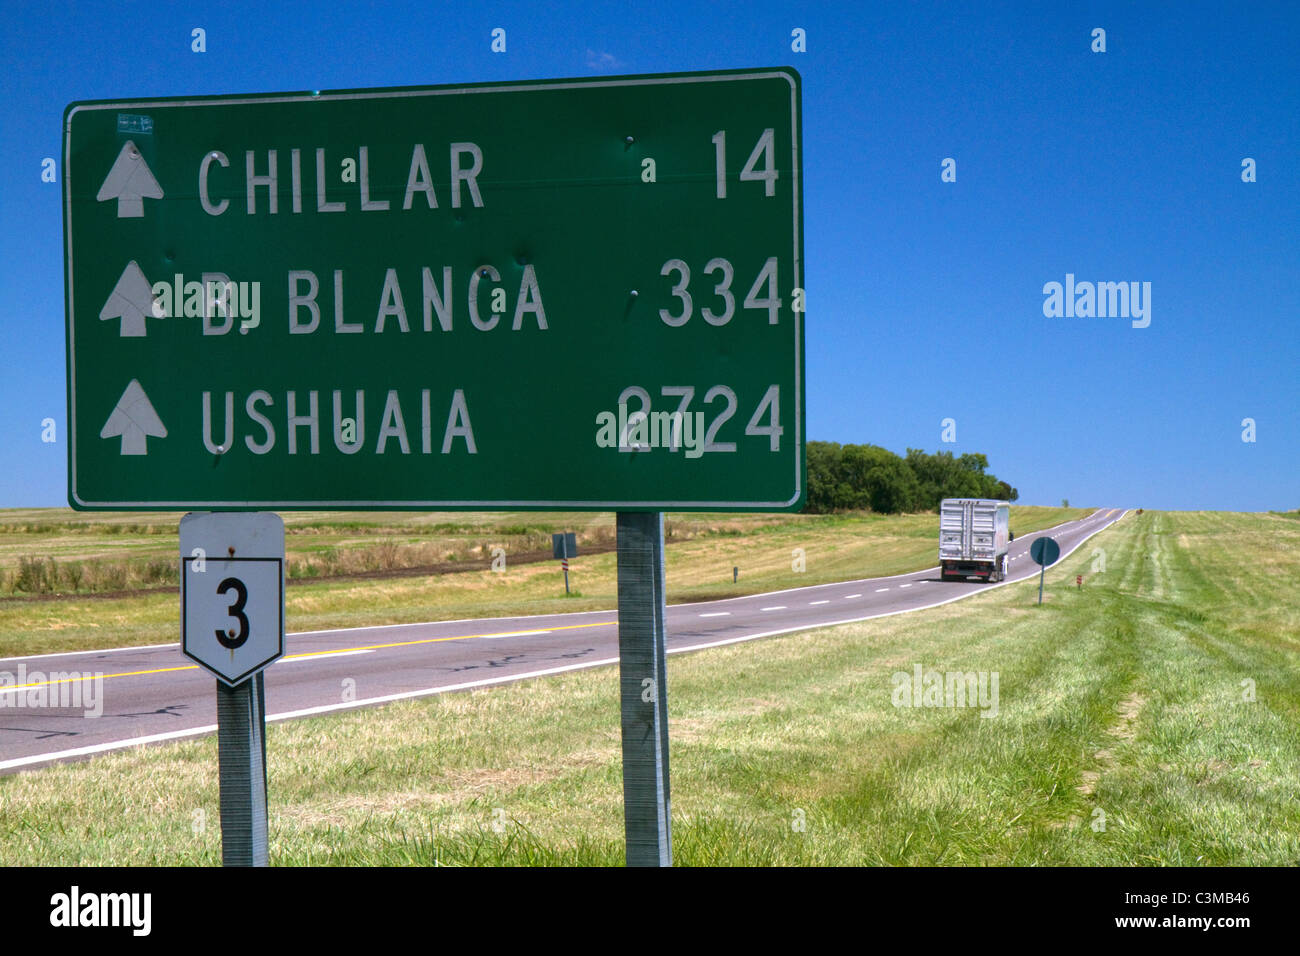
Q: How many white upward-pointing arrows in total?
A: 3